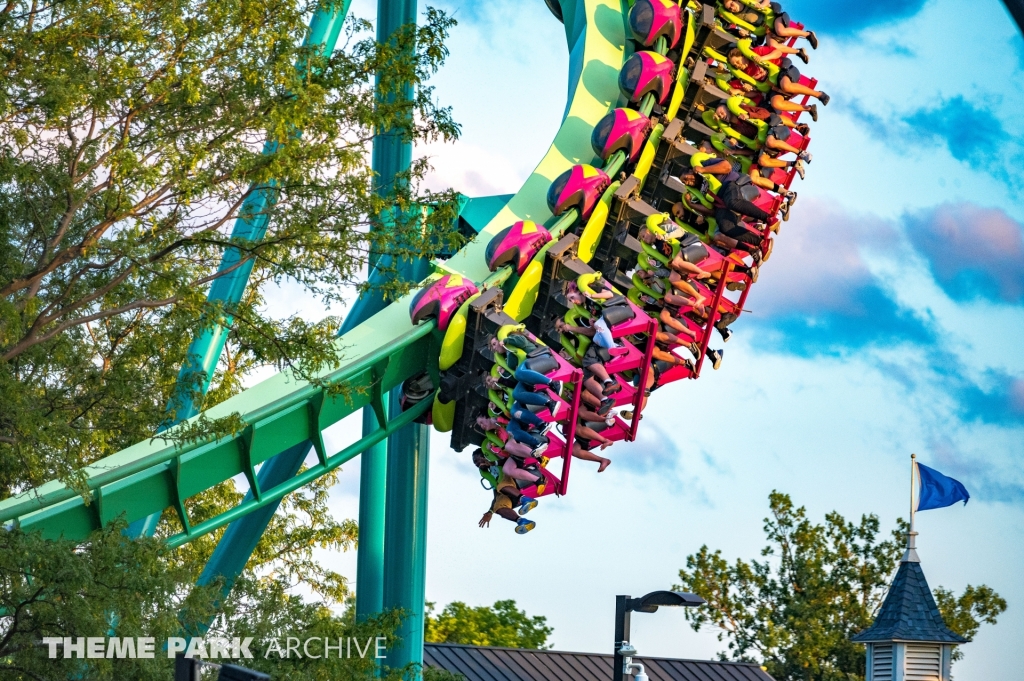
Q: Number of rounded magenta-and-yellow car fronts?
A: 6